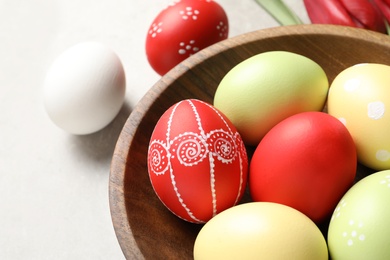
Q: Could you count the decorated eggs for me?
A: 4